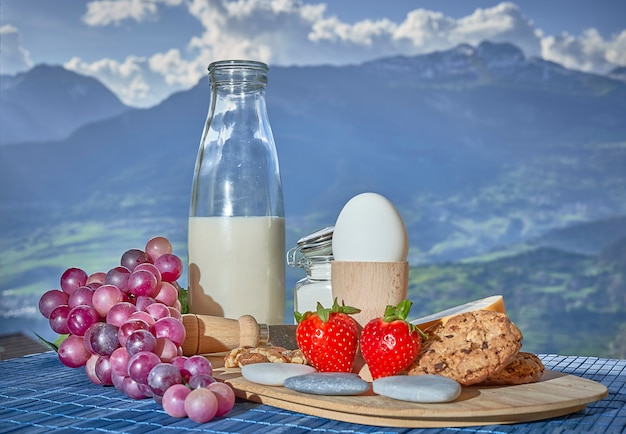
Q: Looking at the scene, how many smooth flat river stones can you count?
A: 3